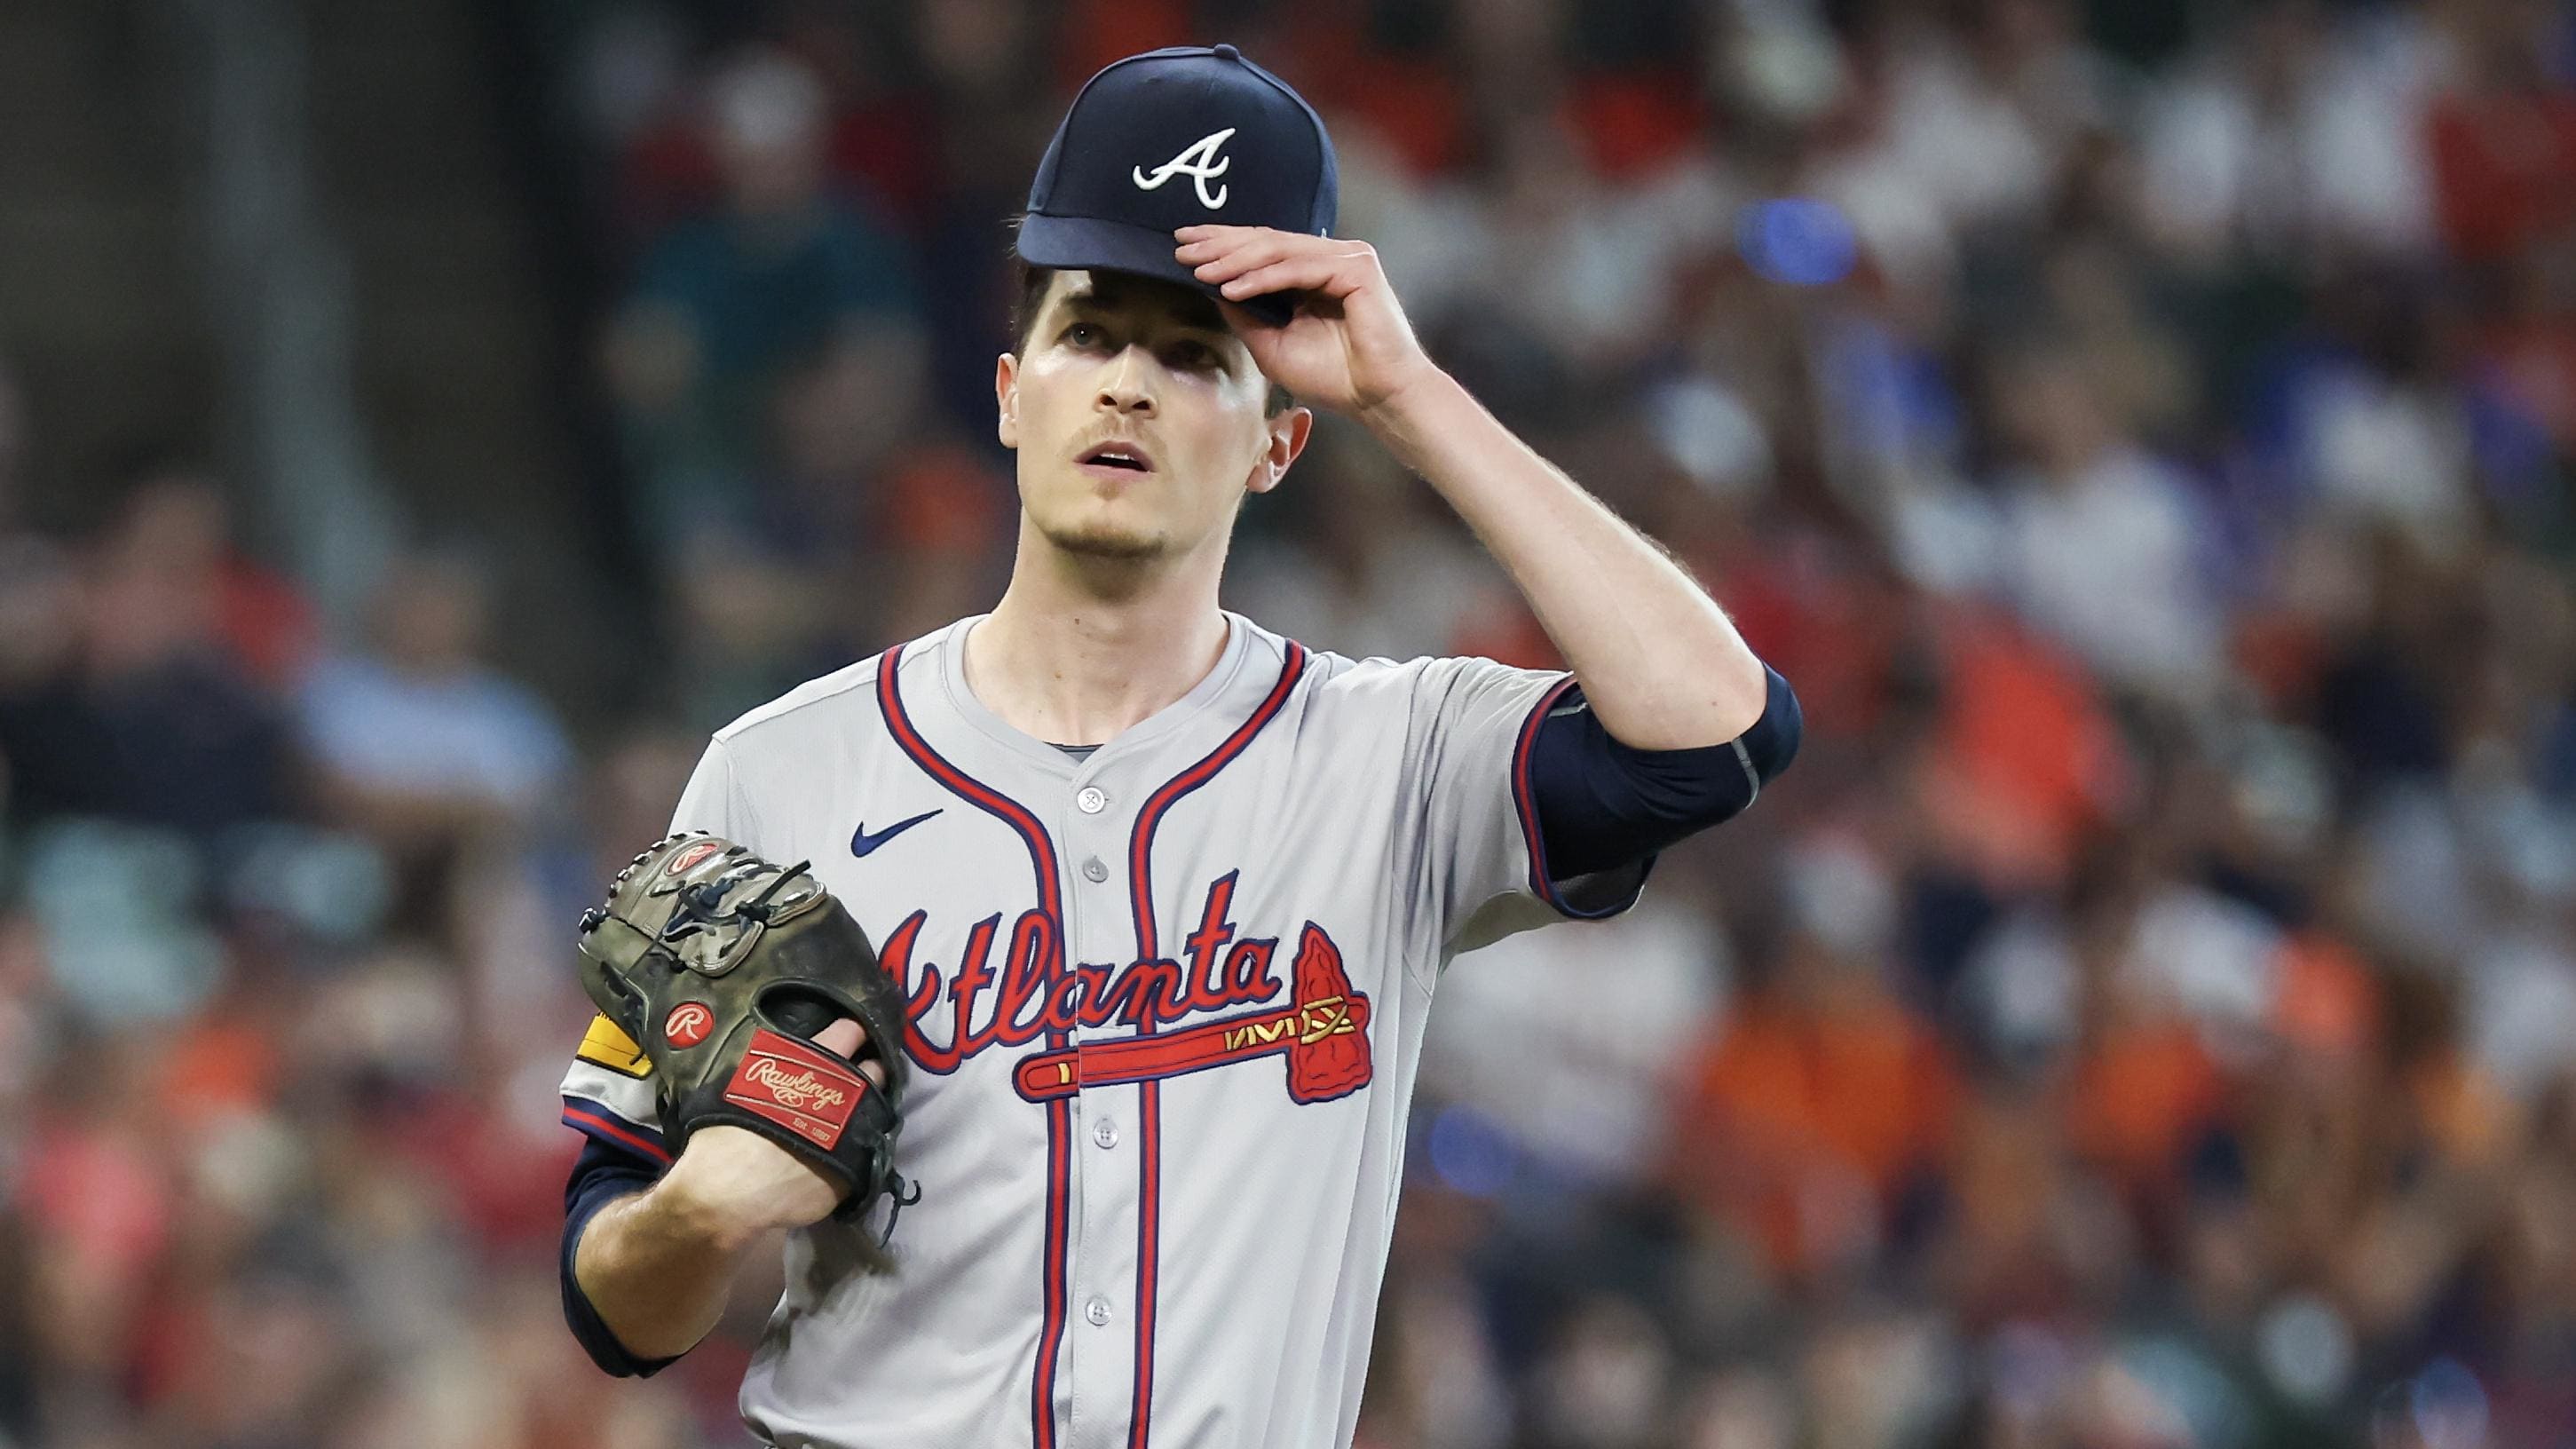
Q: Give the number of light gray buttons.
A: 4